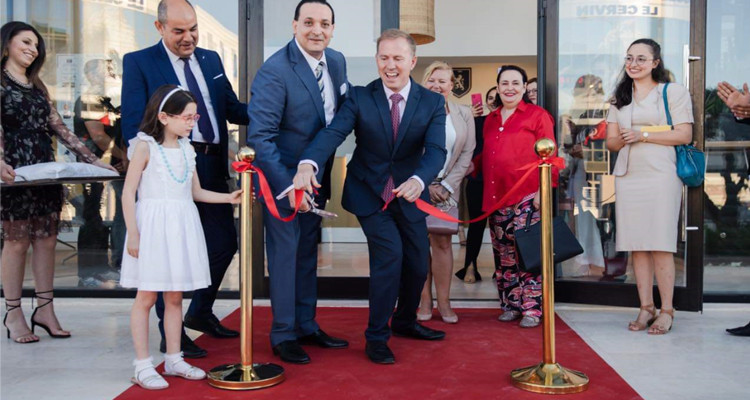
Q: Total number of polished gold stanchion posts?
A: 2